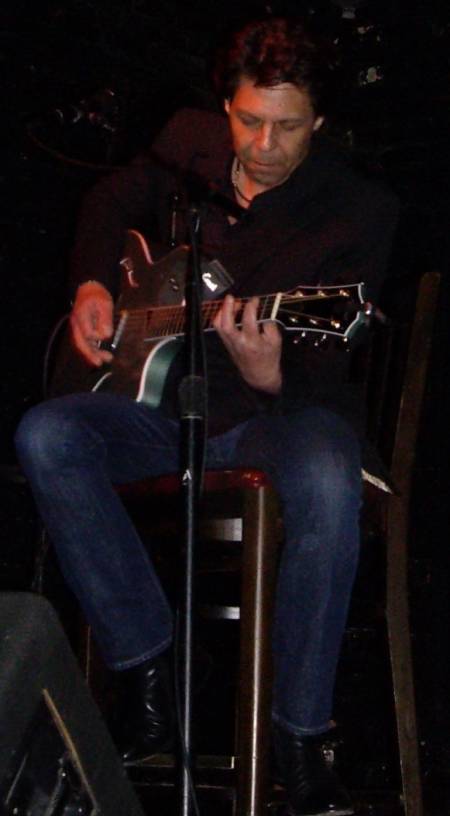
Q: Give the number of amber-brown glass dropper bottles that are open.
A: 0